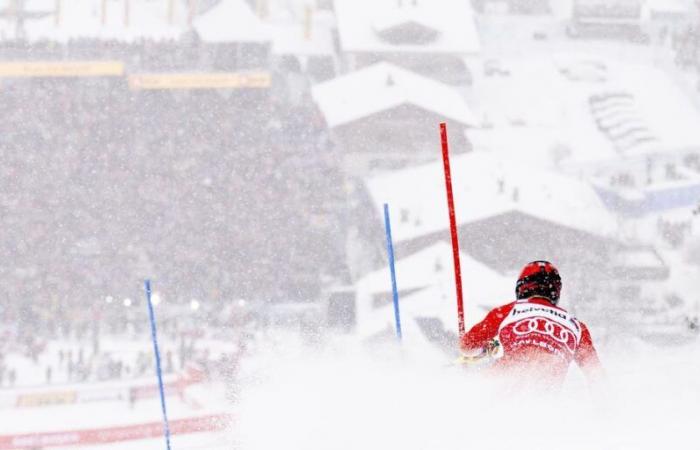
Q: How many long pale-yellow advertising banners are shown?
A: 2